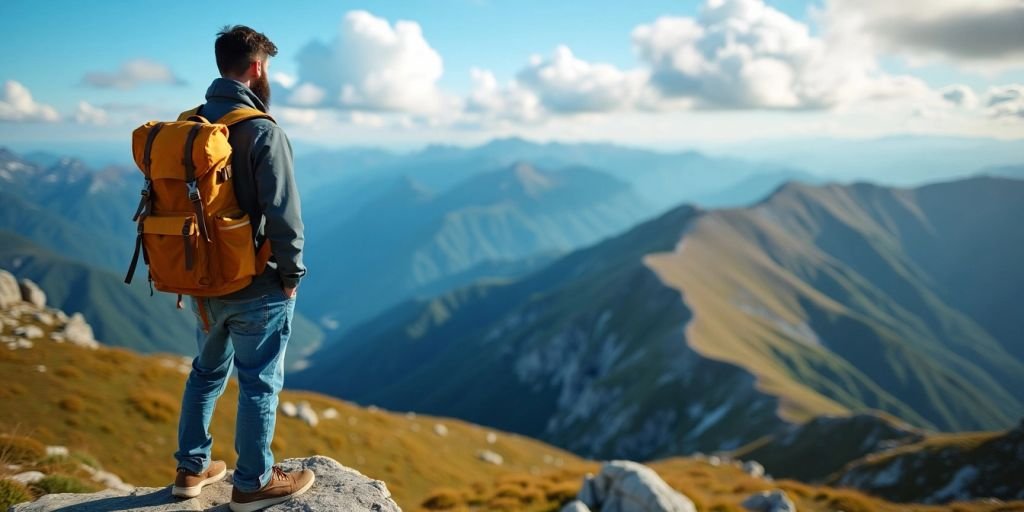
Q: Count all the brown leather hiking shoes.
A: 2